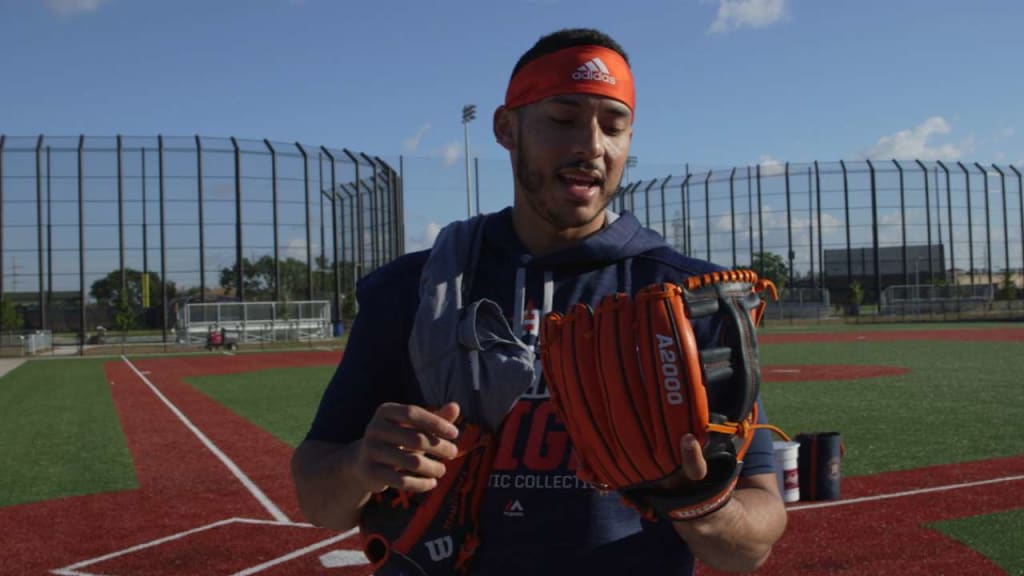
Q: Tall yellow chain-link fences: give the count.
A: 0